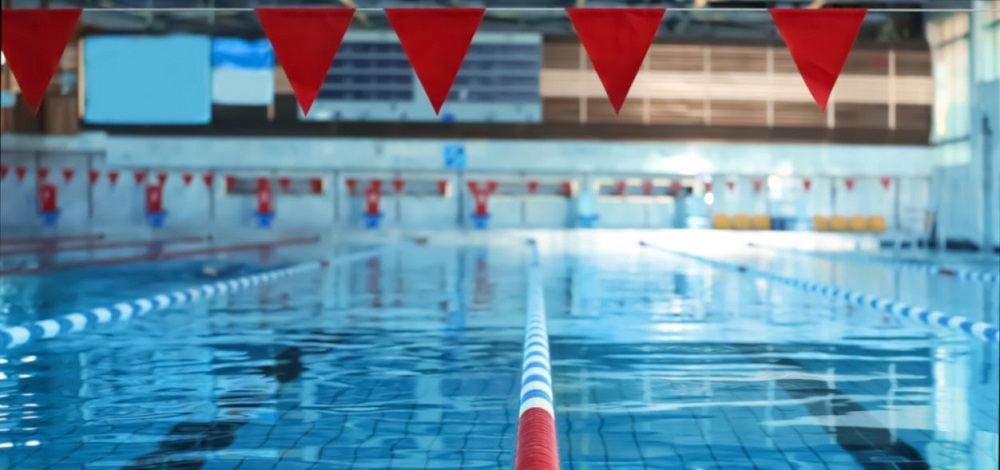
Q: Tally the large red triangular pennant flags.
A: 5